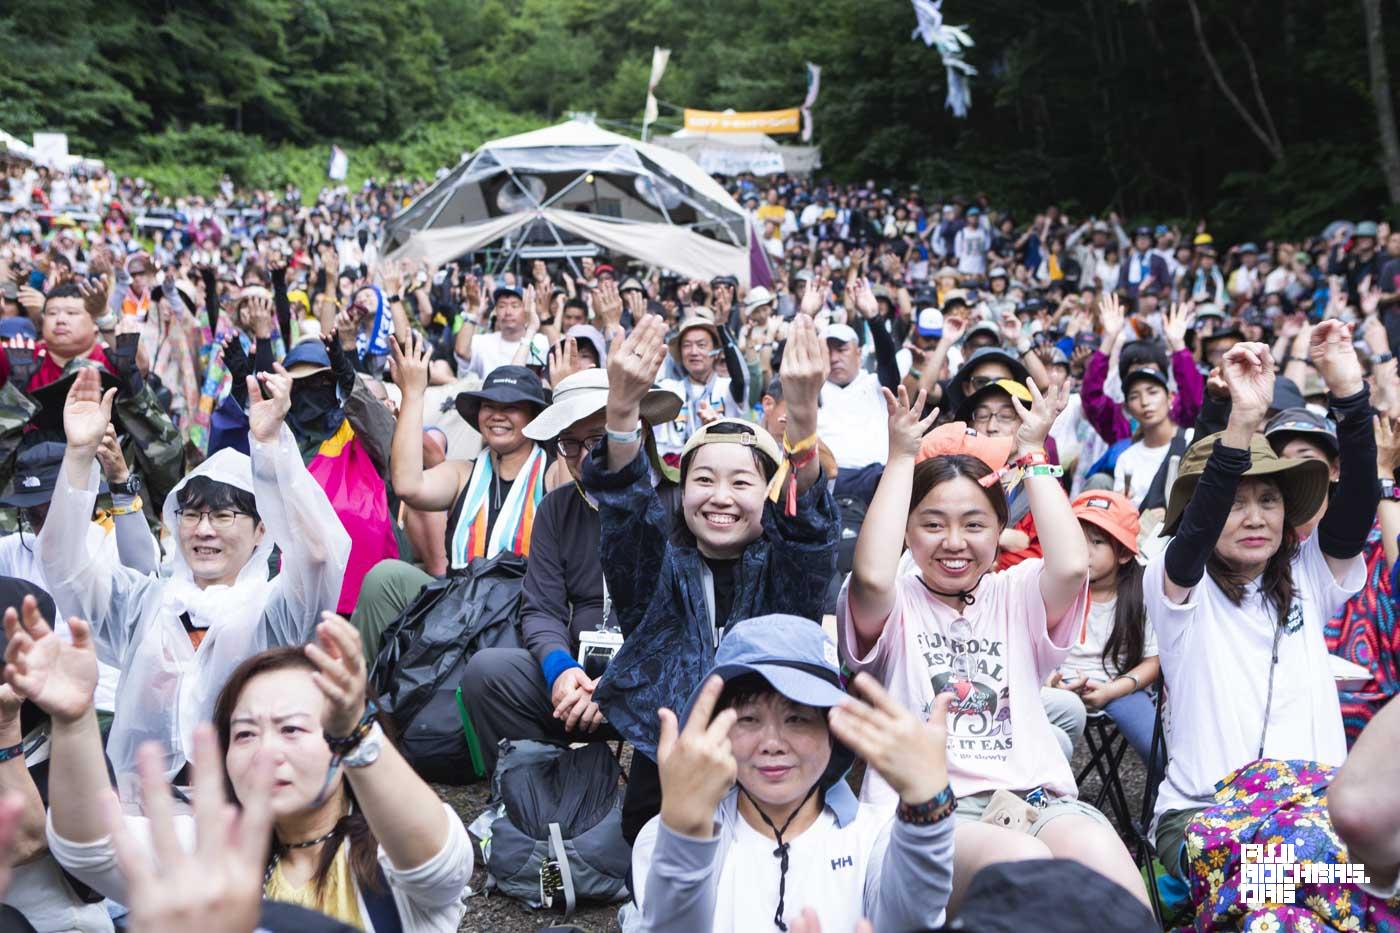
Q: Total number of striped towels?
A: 1